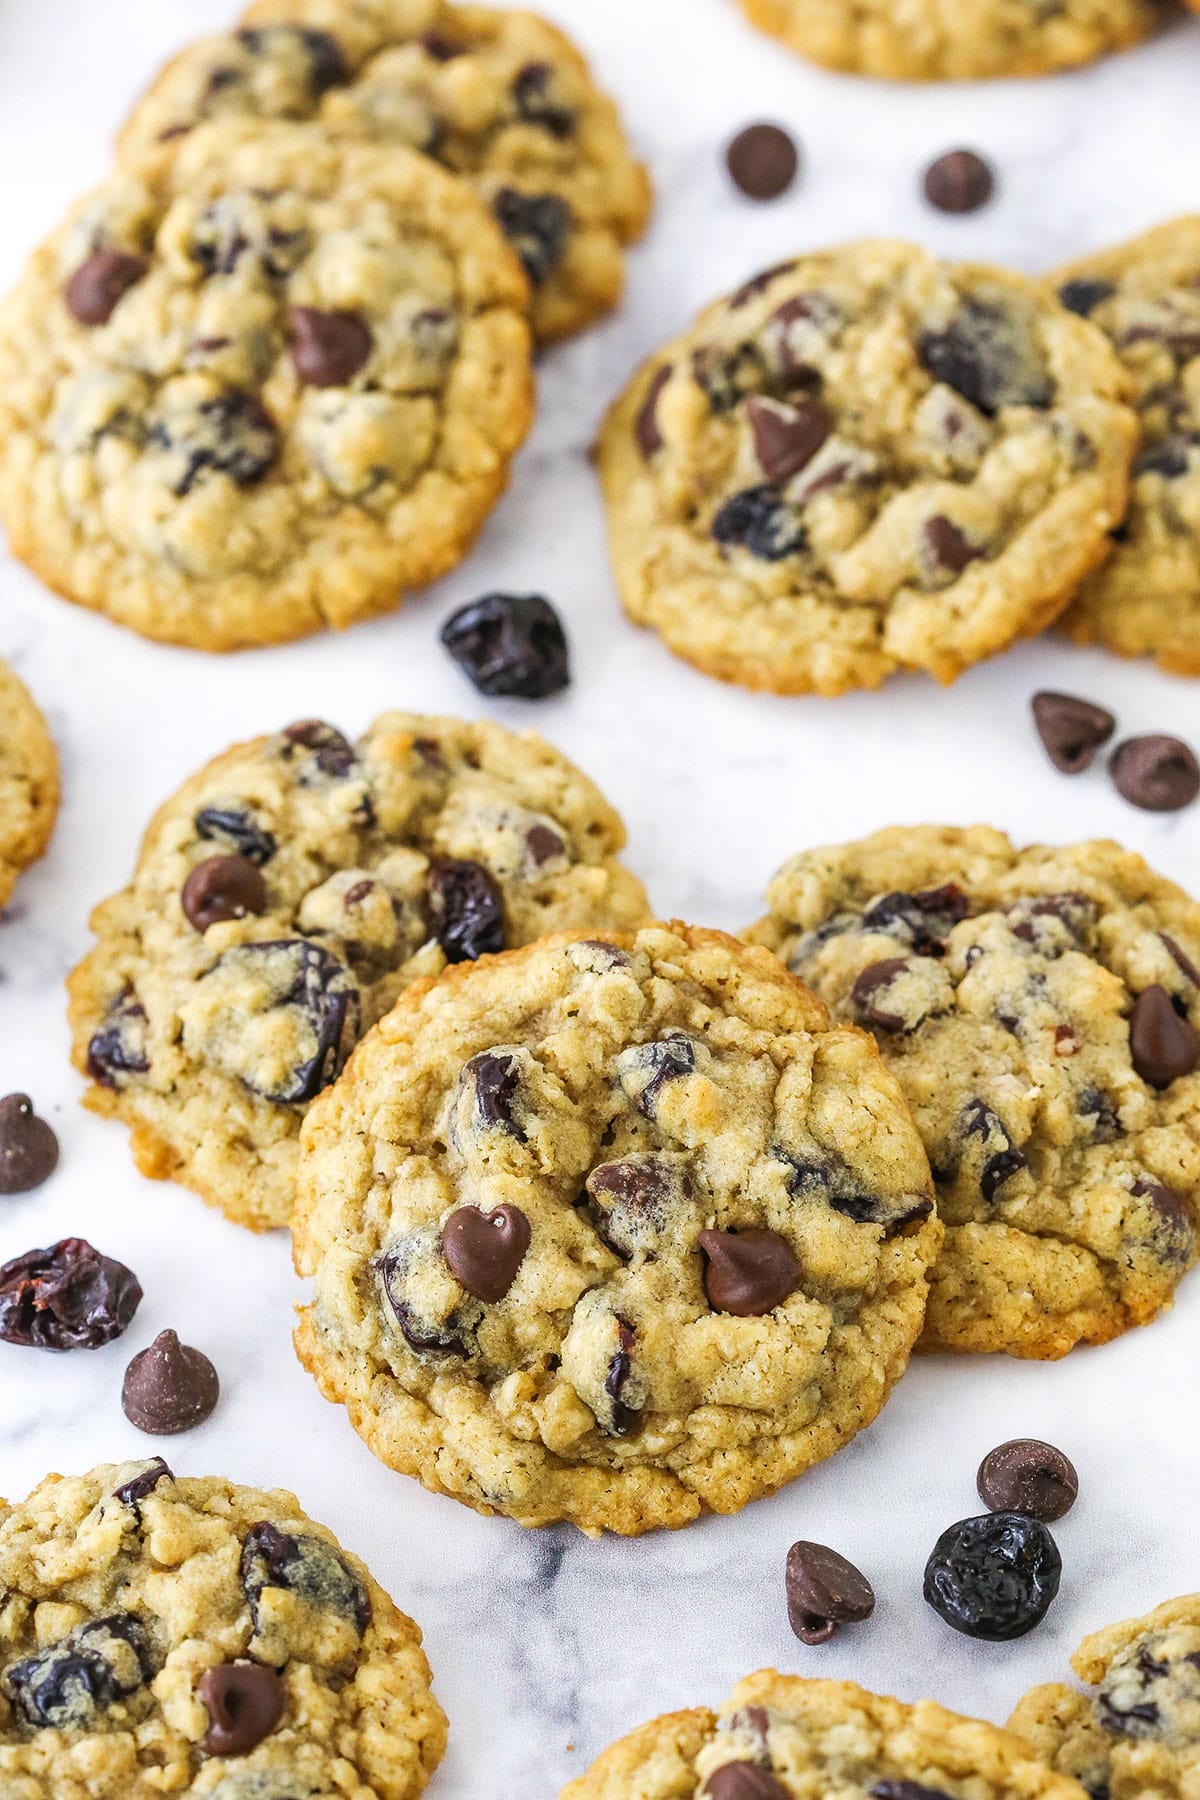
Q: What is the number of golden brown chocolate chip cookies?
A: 12